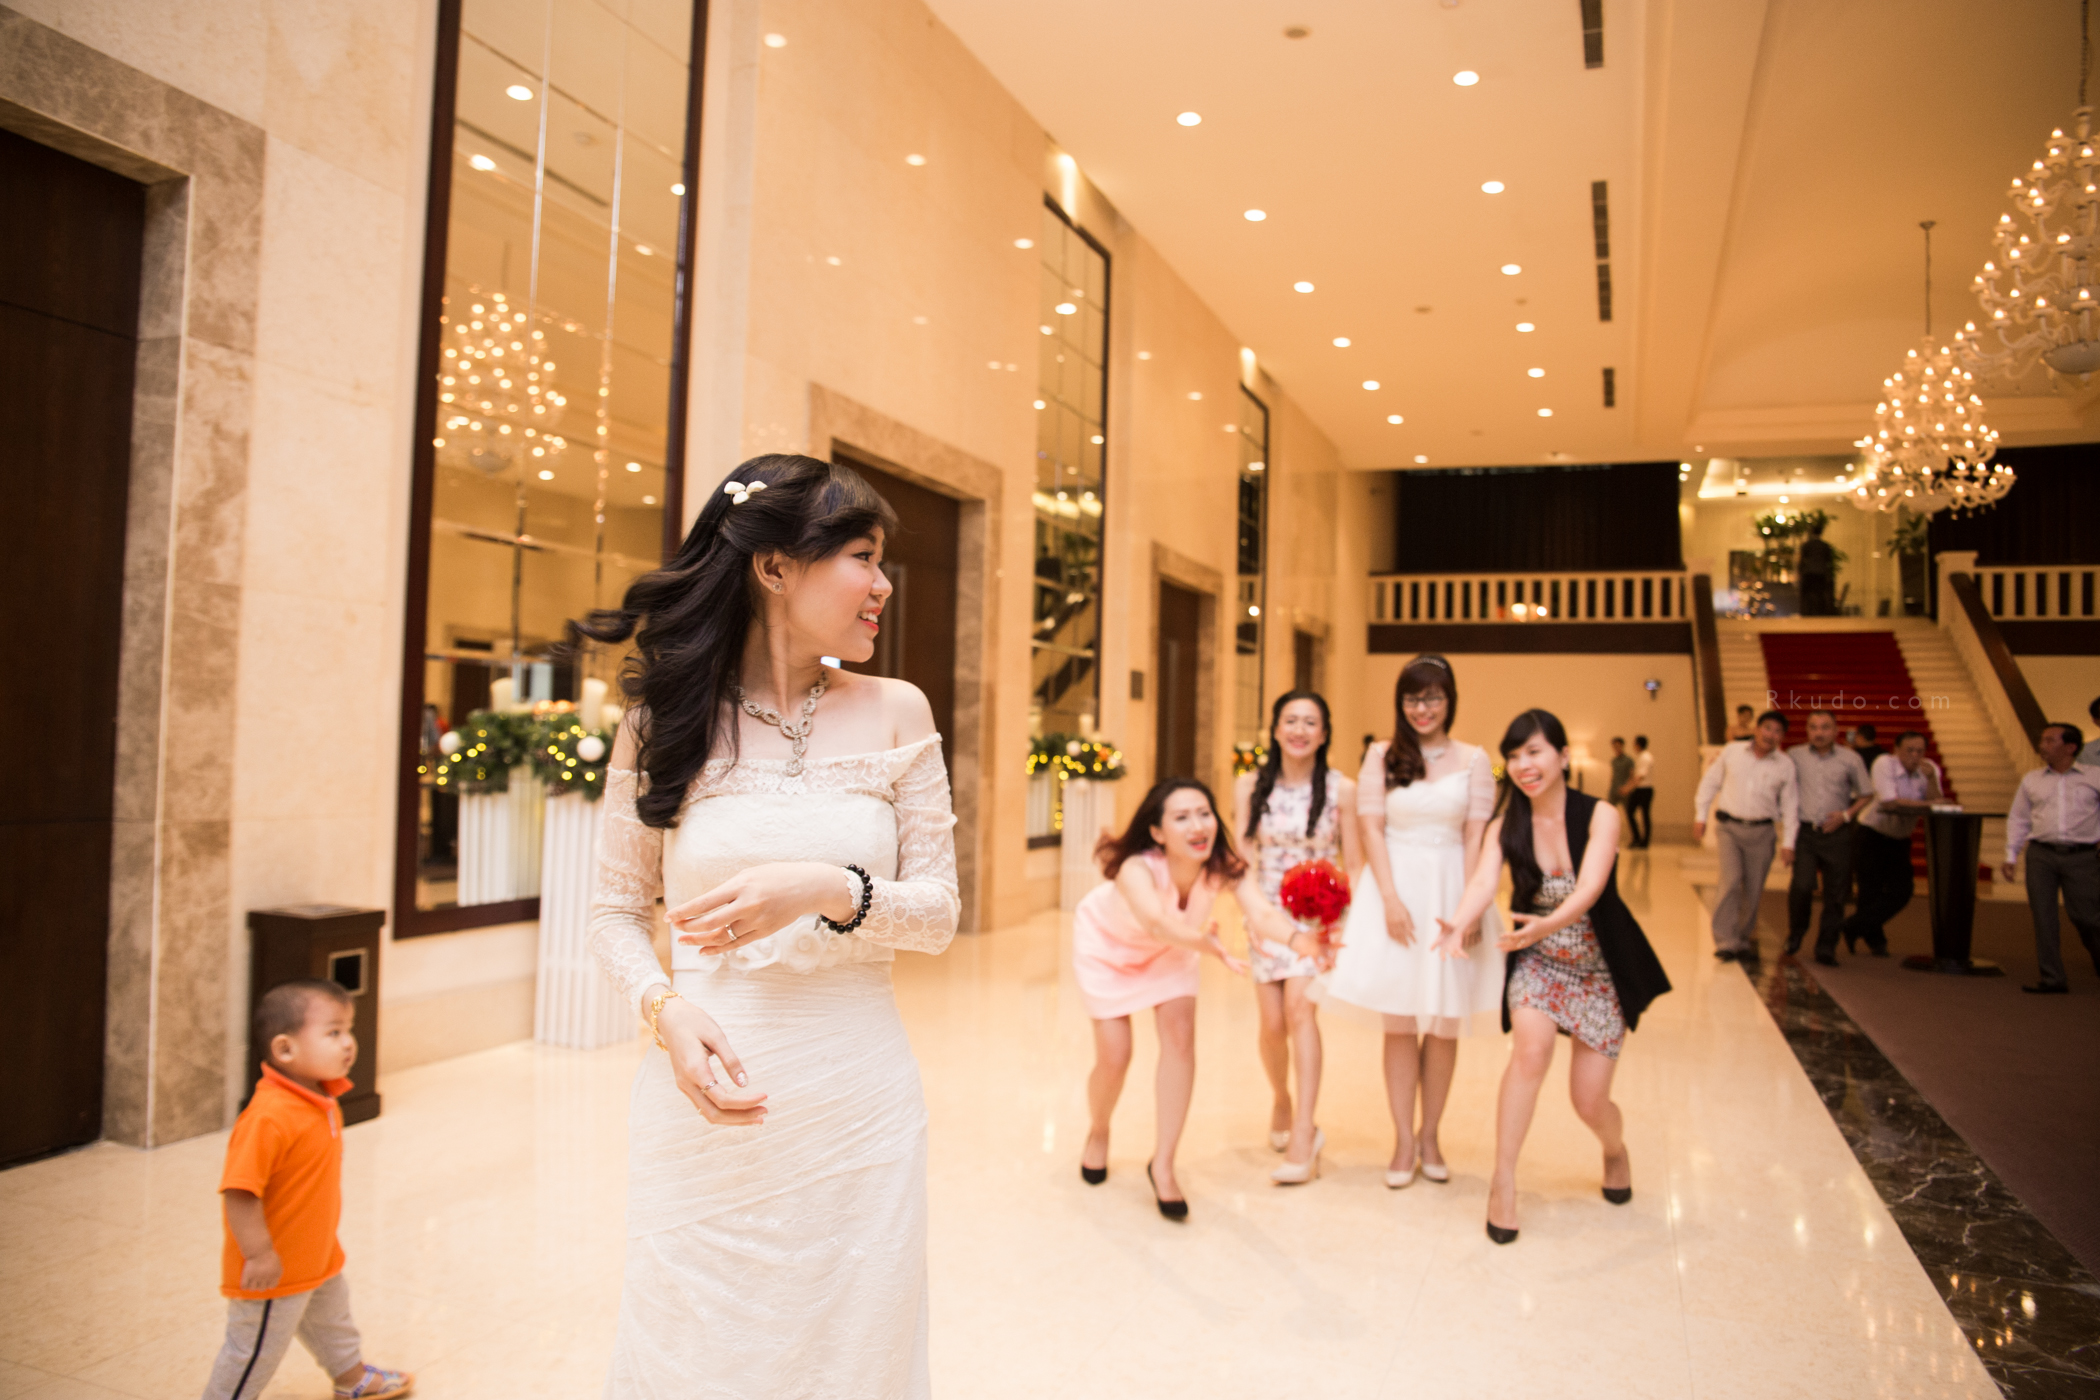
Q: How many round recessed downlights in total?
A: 13